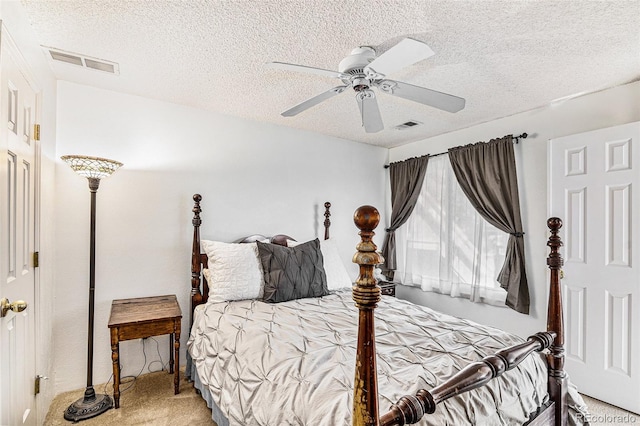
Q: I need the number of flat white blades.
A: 5